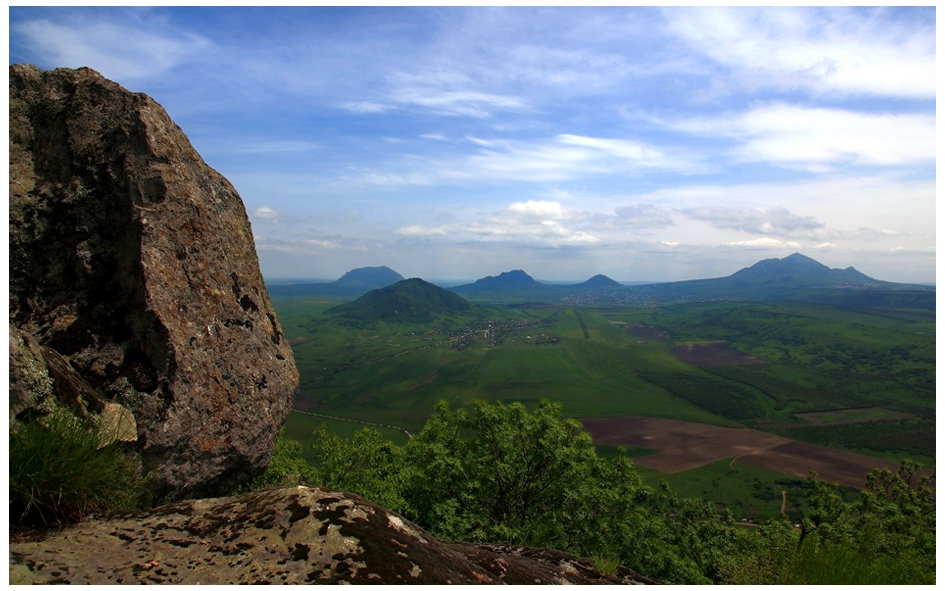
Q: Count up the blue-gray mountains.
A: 4